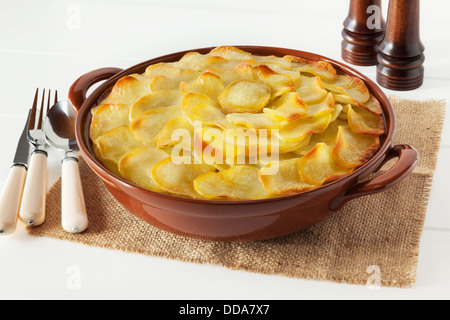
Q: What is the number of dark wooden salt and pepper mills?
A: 2